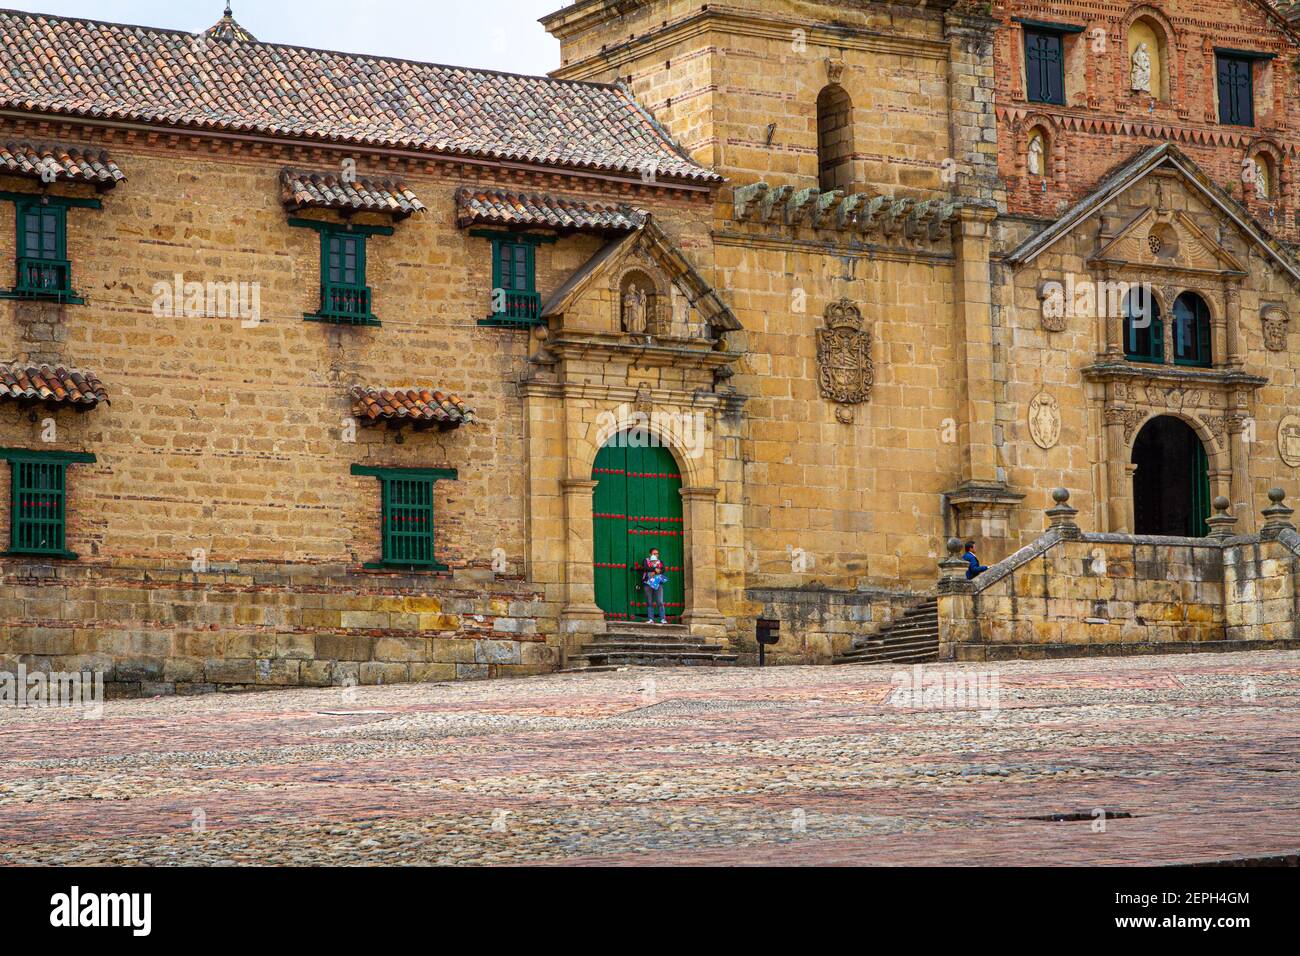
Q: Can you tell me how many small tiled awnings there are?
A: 5